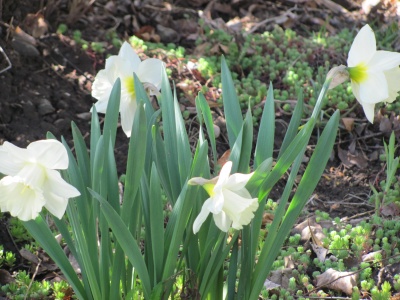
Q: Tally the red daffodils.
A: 0